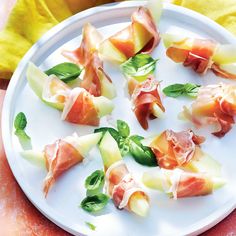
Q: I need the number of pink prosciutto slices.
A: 10